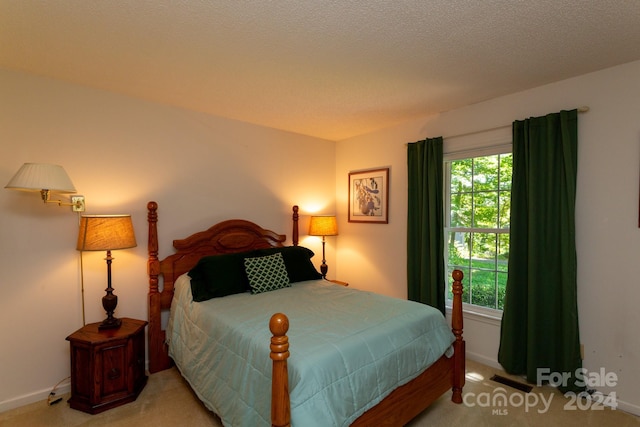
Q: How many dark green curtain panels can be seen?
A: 2